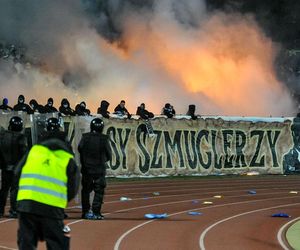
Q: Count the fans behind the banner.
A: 11